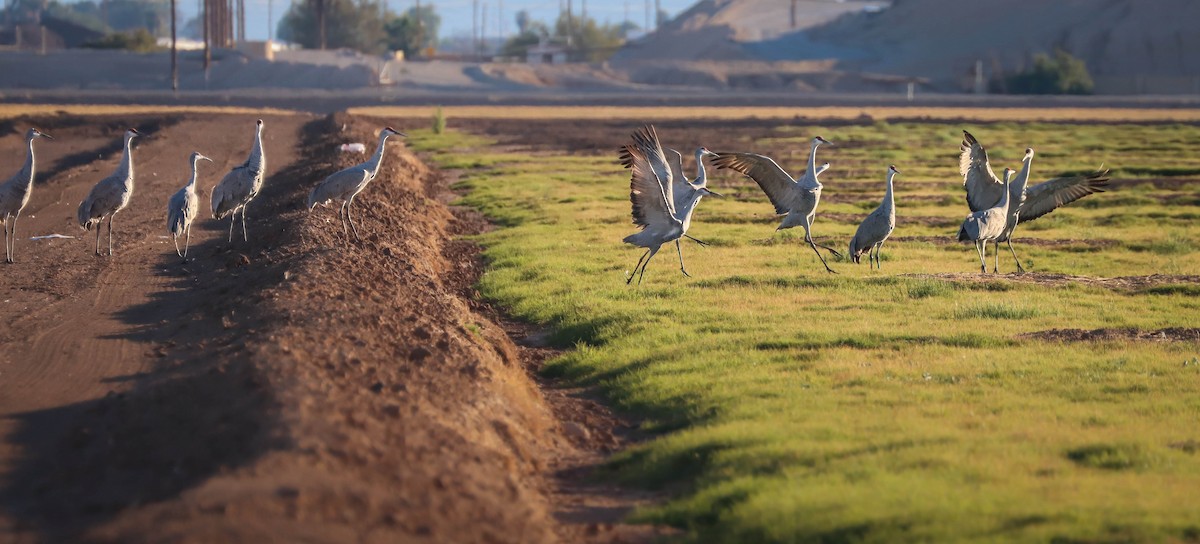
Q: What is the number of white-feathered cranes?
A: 11